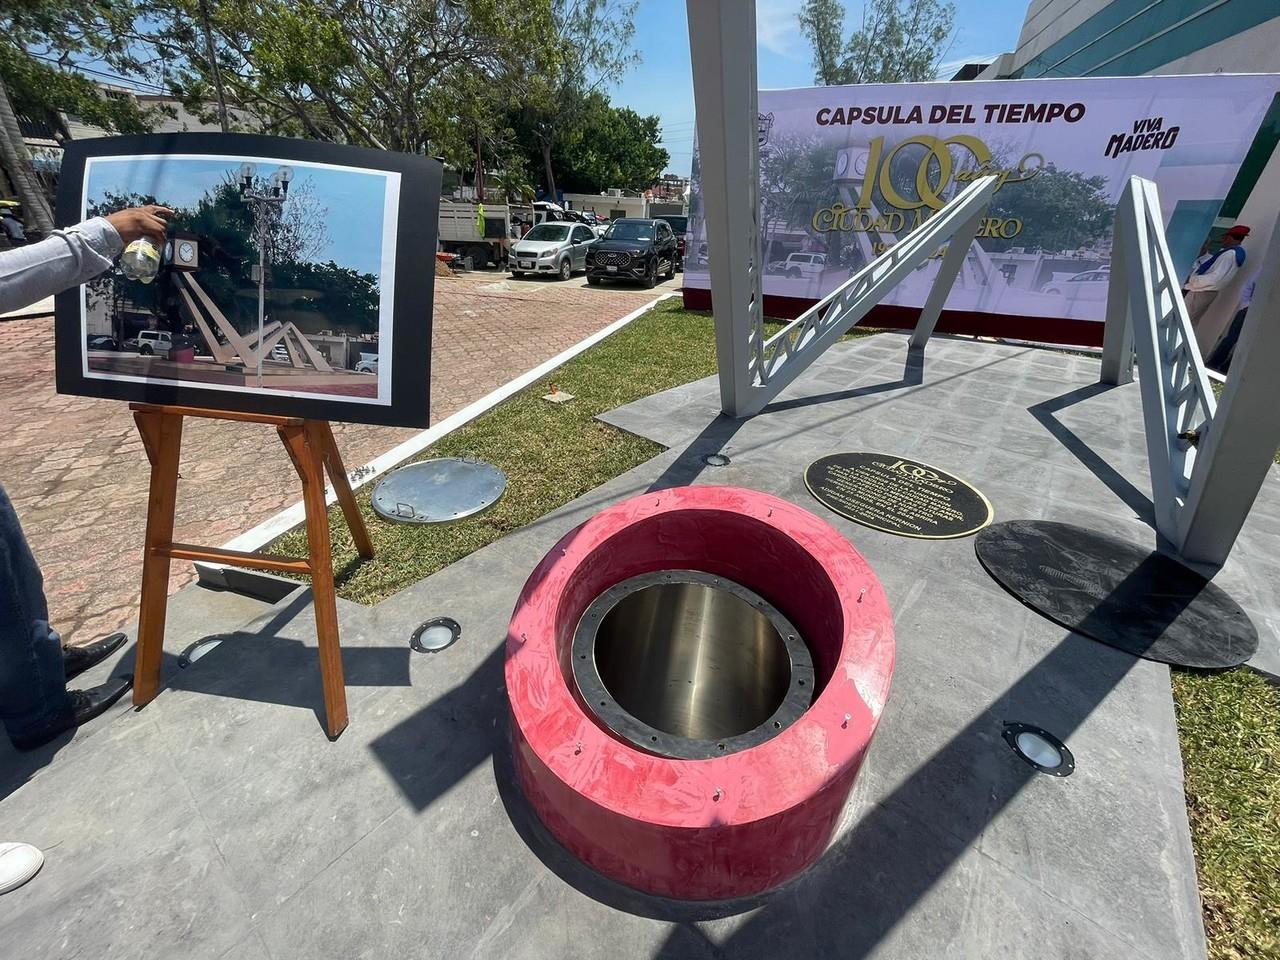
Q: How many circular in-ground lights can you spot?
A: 4